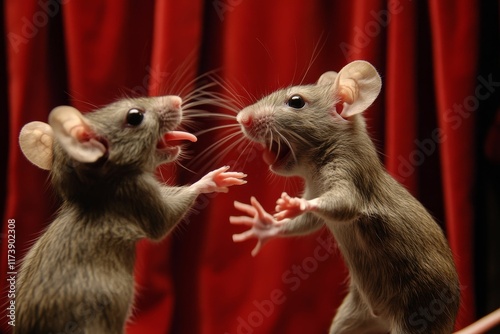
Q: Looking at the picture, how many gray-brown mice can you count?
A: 2